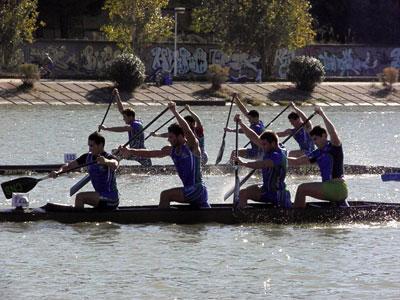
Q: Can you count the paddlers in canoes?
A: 8